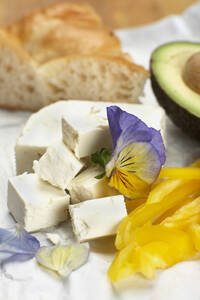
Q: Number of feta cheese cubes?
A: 5